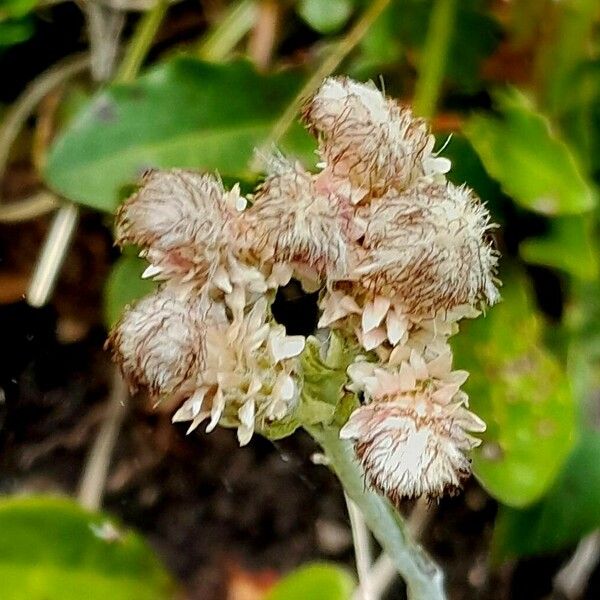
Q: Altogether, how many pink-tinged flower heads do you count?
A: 6